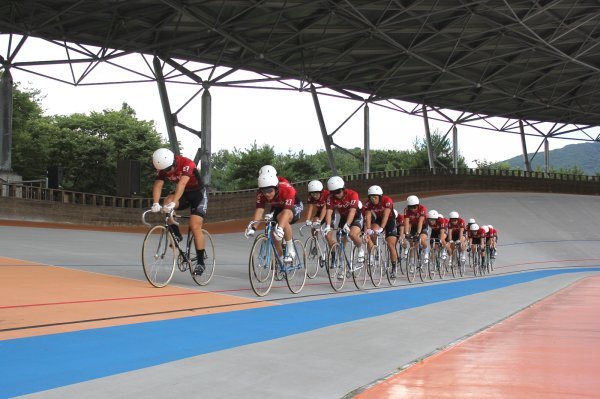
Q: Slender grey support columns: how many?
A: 9